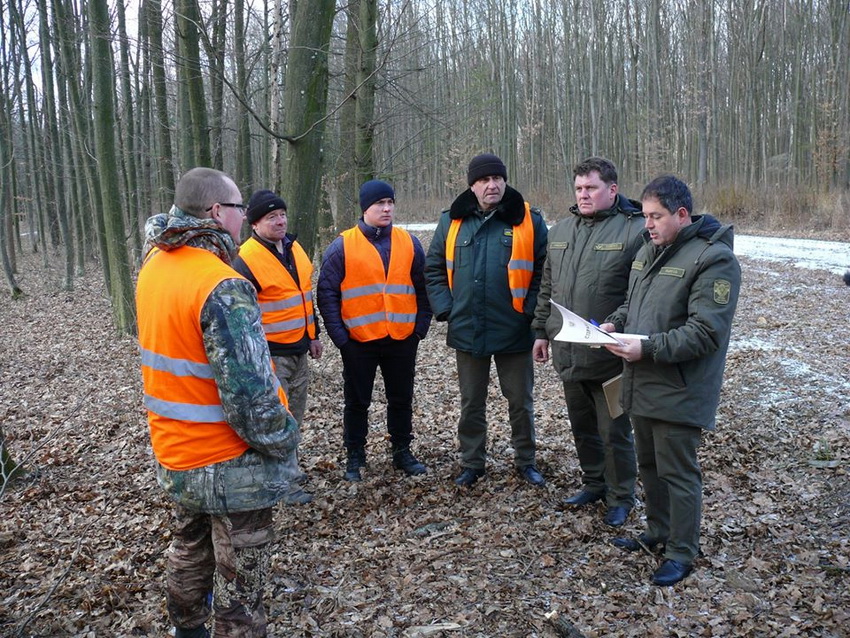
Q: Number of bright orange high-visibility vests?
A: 4